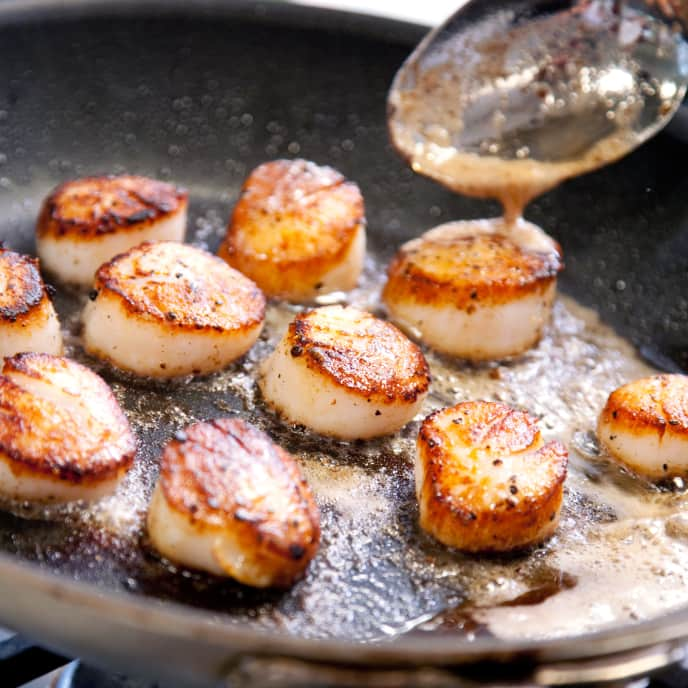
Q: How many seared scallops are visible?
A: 10